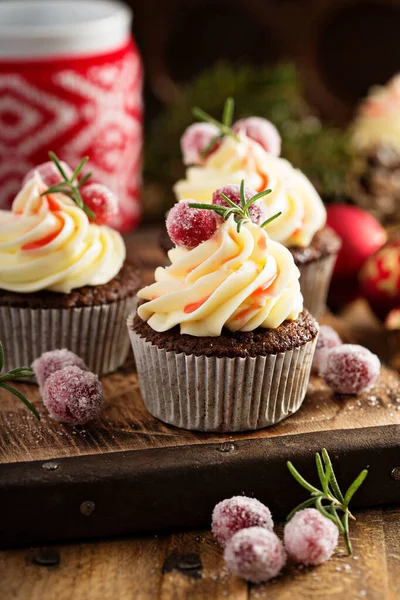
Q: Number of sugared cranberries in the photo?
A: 13